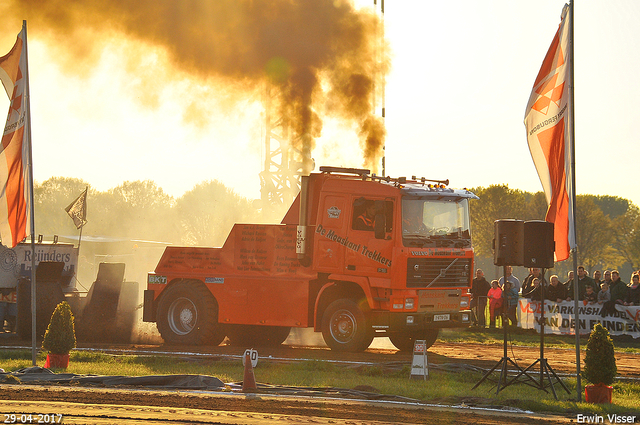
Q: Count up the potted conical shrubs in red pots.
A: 2